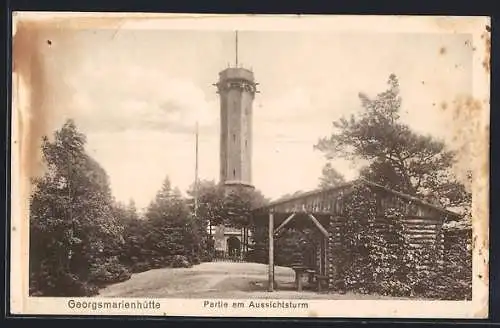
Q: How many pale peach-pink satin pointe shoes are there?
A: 0